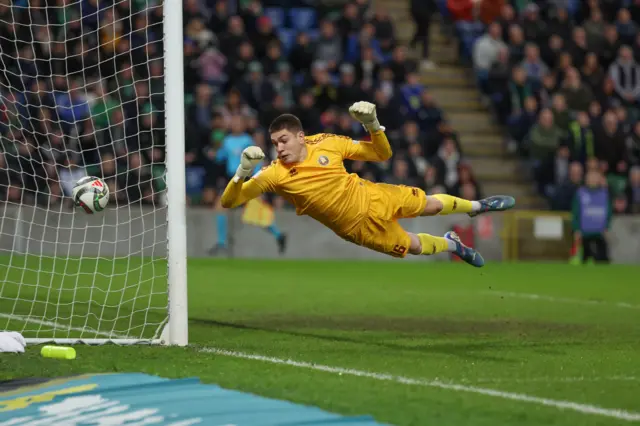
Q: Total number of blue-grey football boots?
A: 2